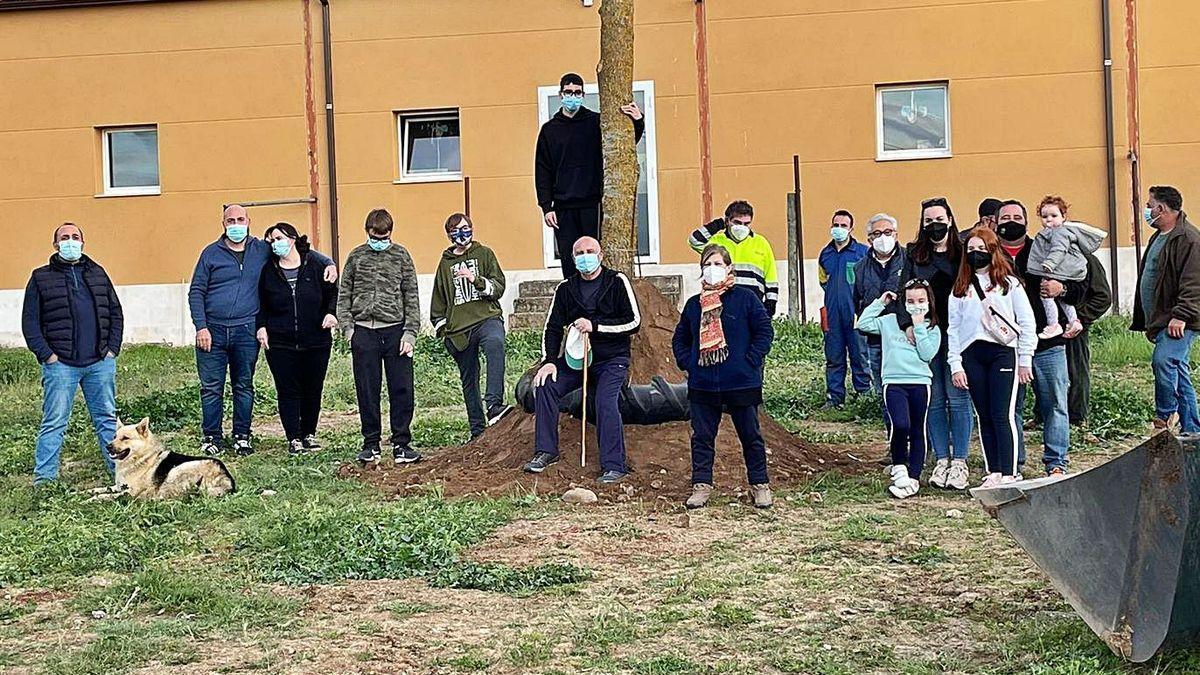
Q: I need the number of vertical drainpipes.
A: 2